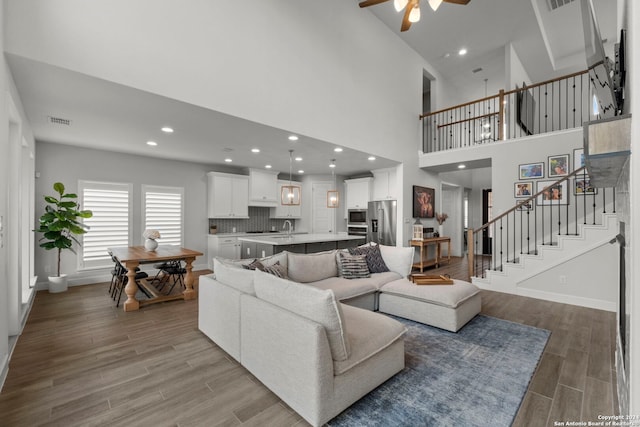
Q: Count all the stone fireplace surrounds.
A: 1